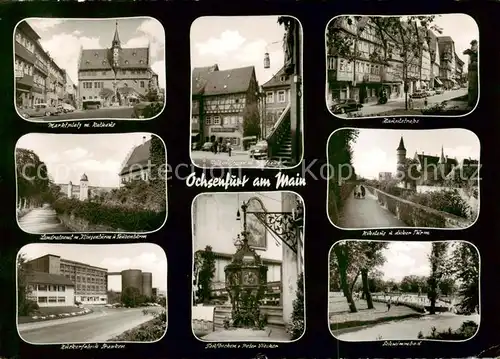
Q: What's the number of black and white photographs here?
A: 8